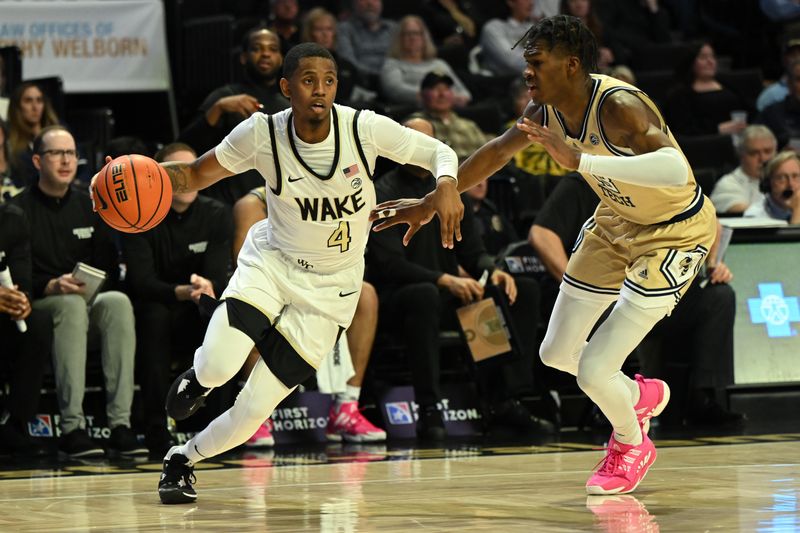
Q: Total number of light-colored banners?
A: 1